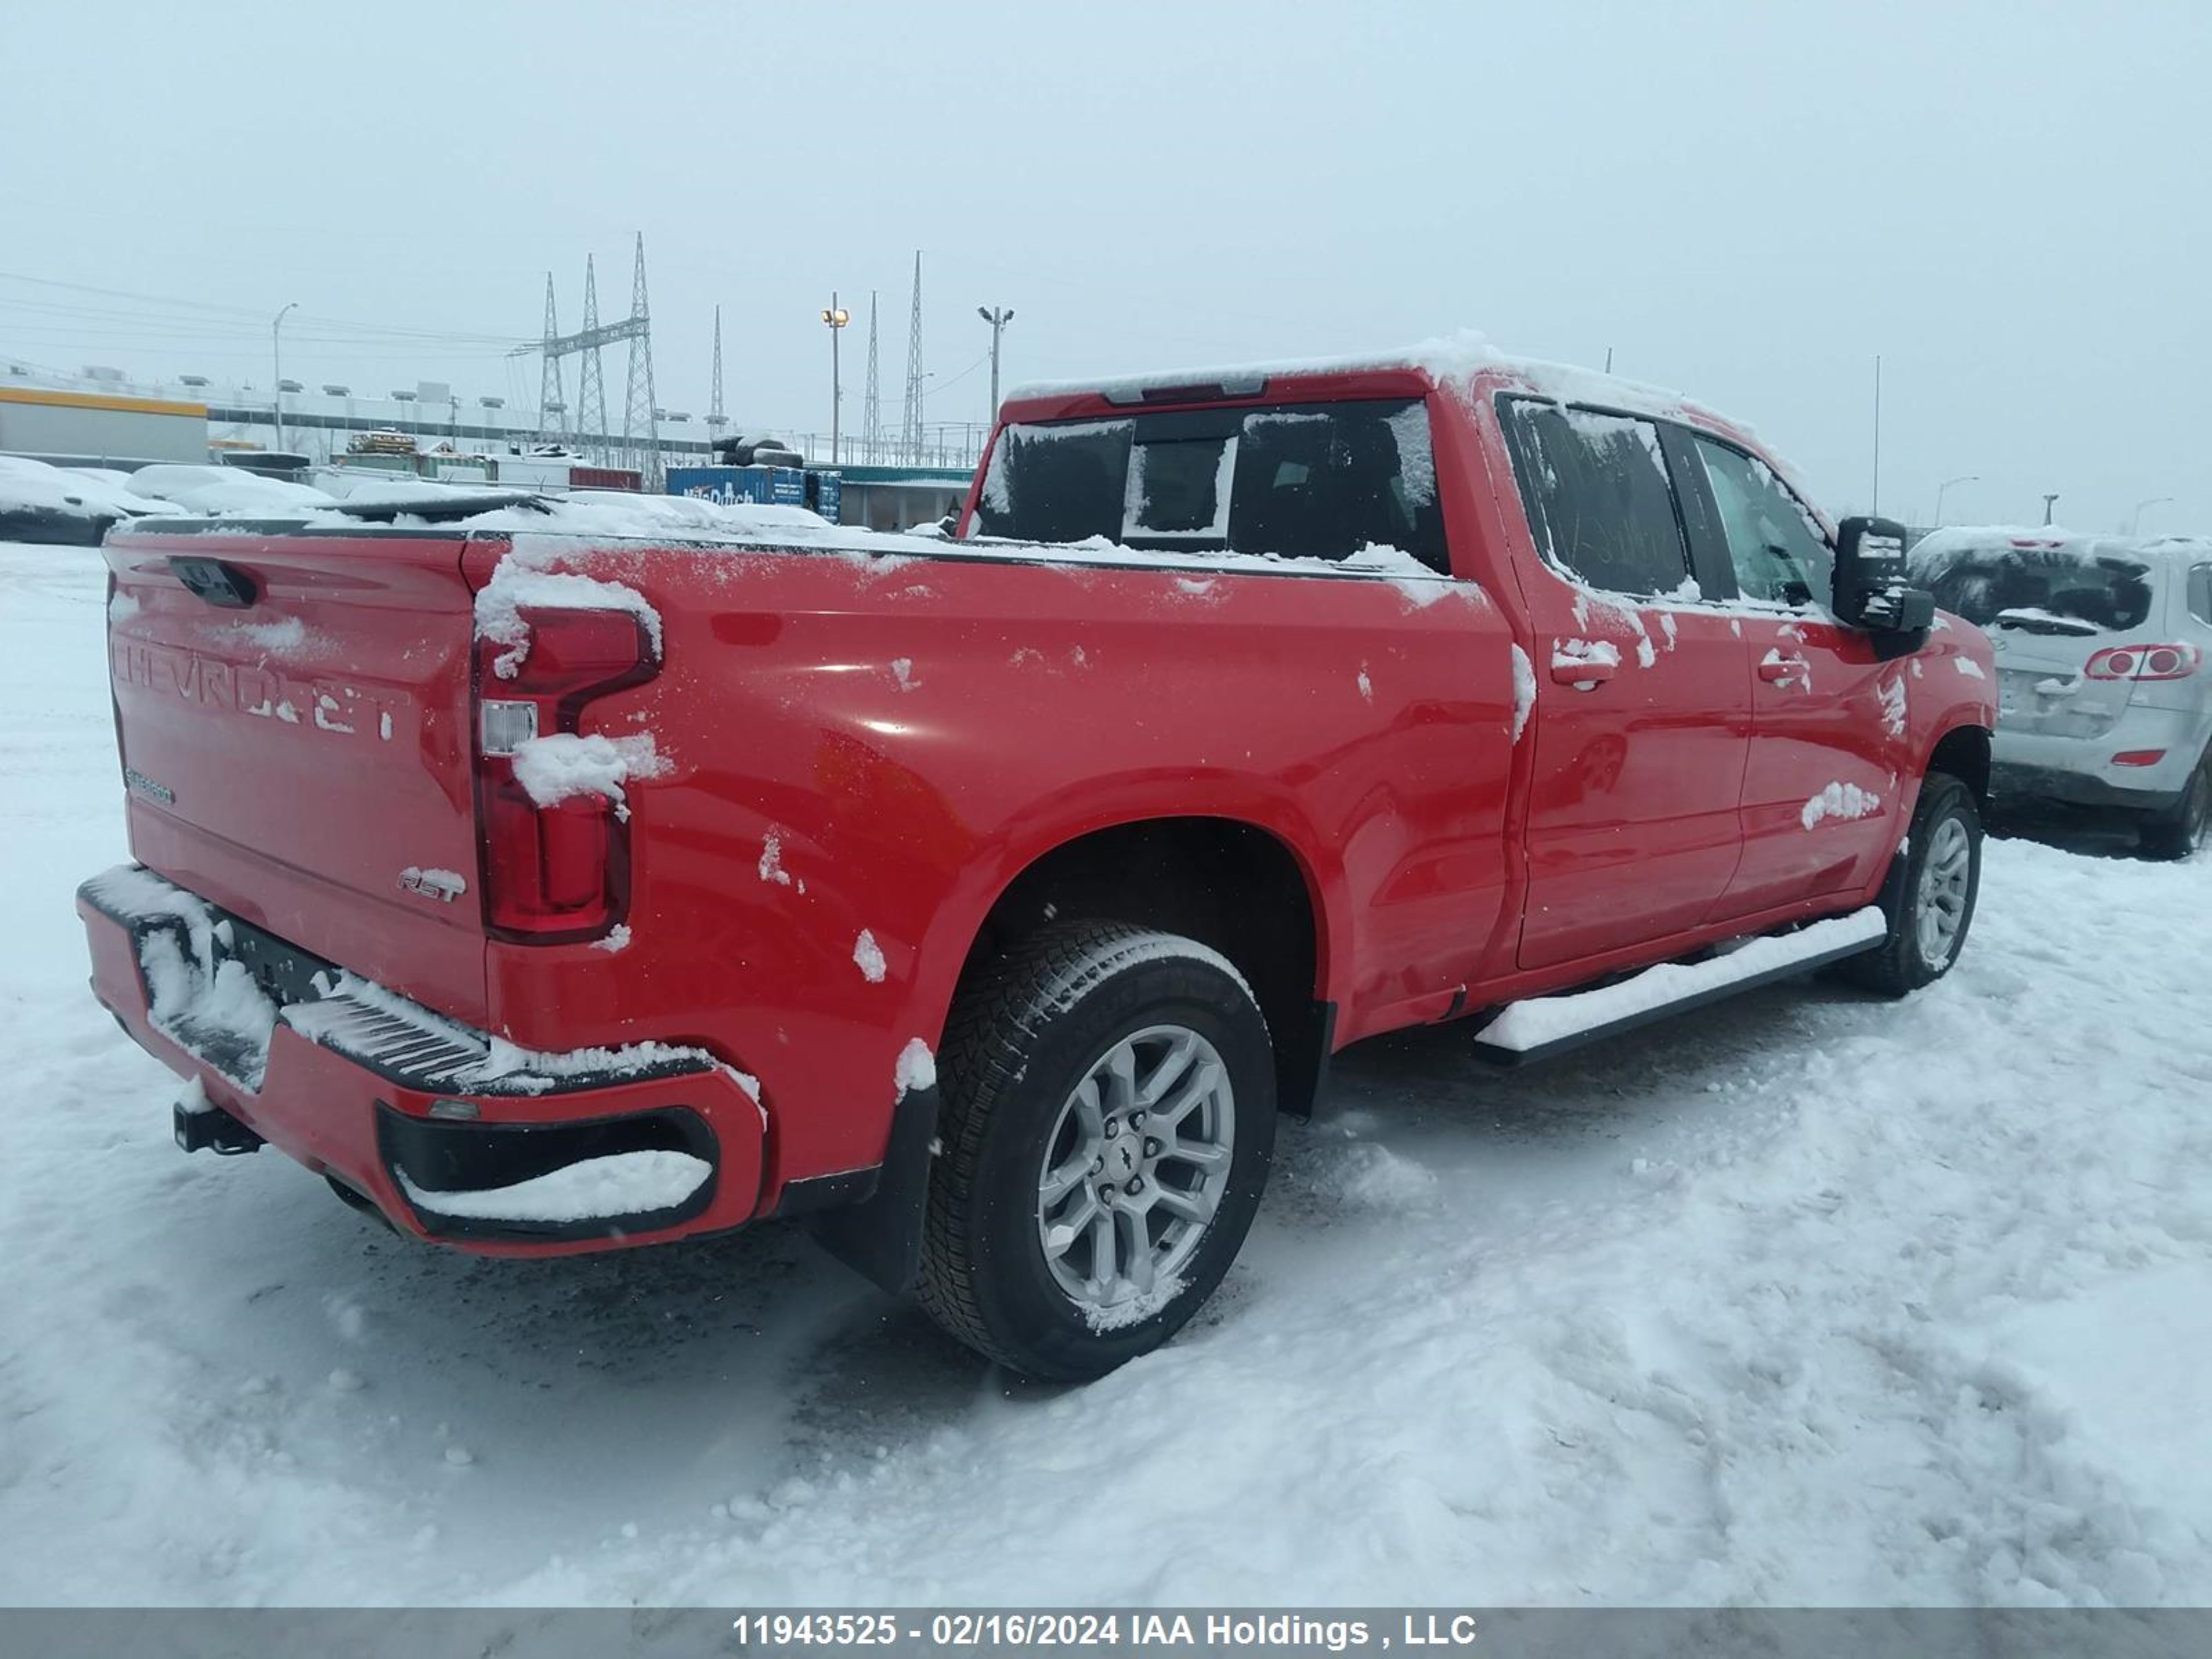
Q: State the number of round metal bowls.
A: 0